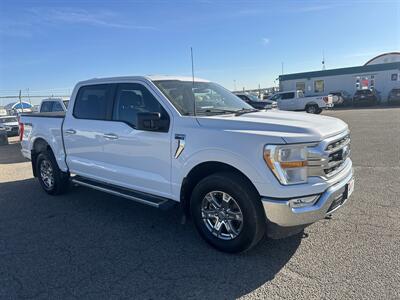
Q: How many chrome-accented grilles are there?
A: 1